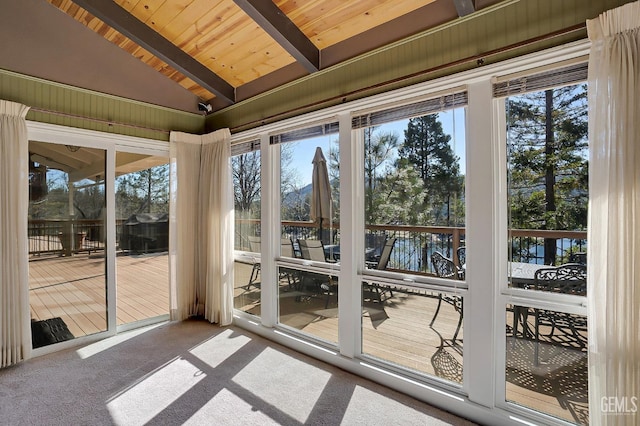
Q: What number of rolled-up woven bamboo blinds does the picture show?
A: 4